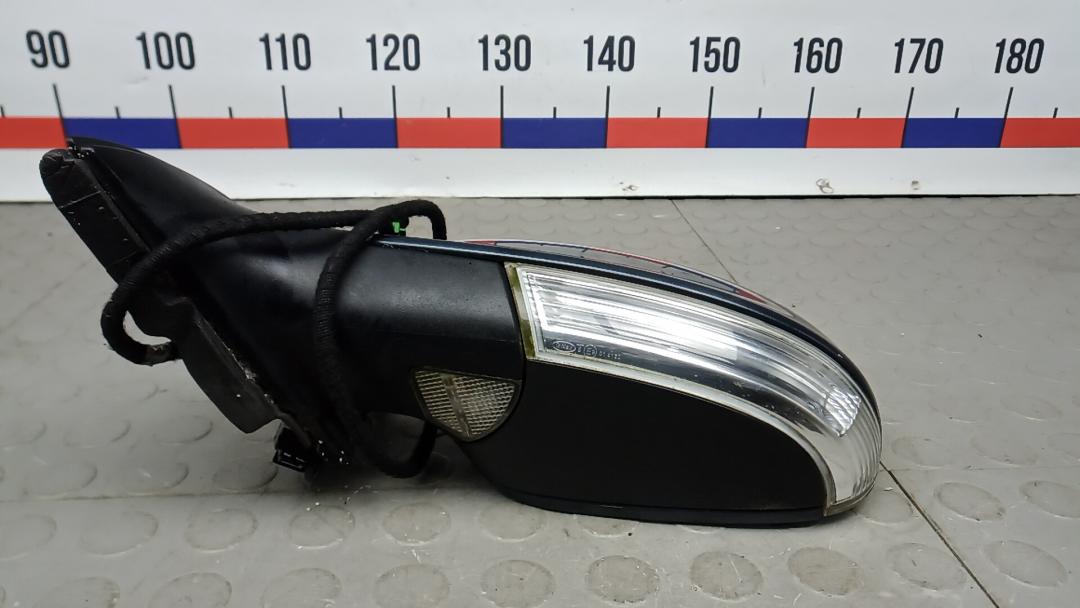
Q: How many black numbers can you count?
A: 10